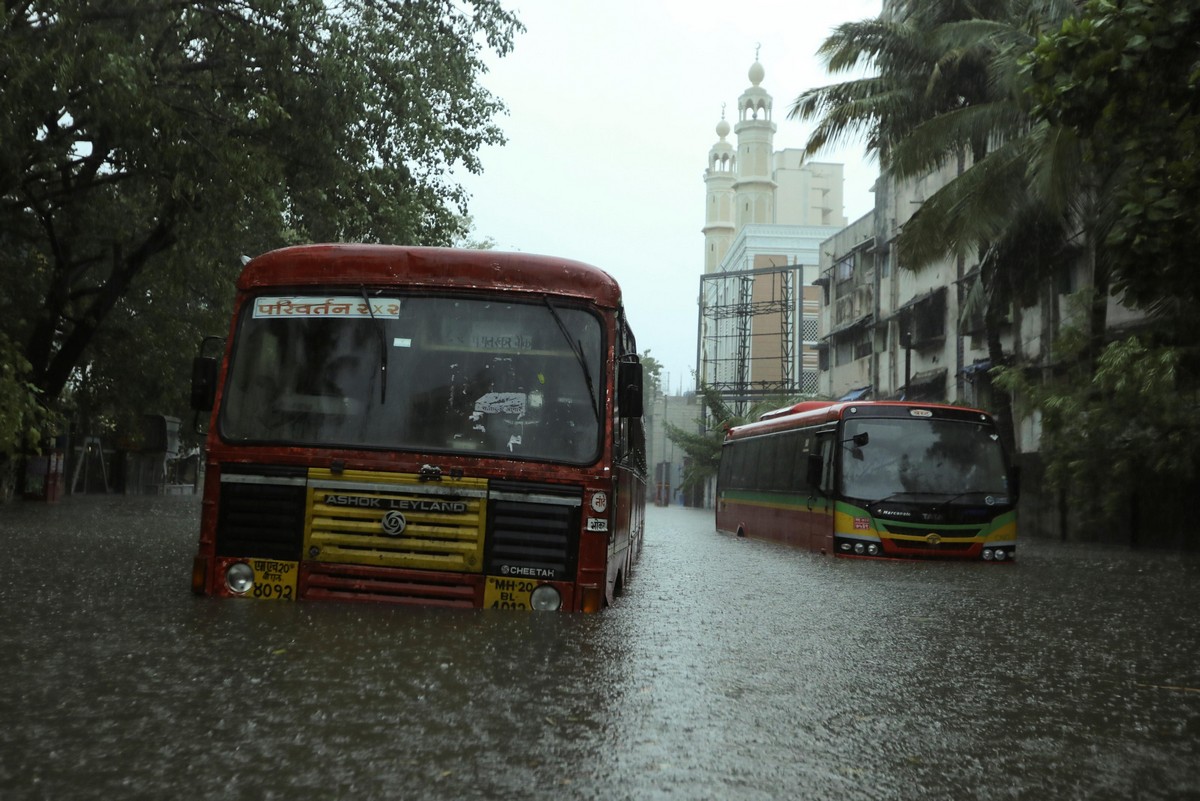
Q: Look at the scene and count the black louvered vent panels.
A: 2